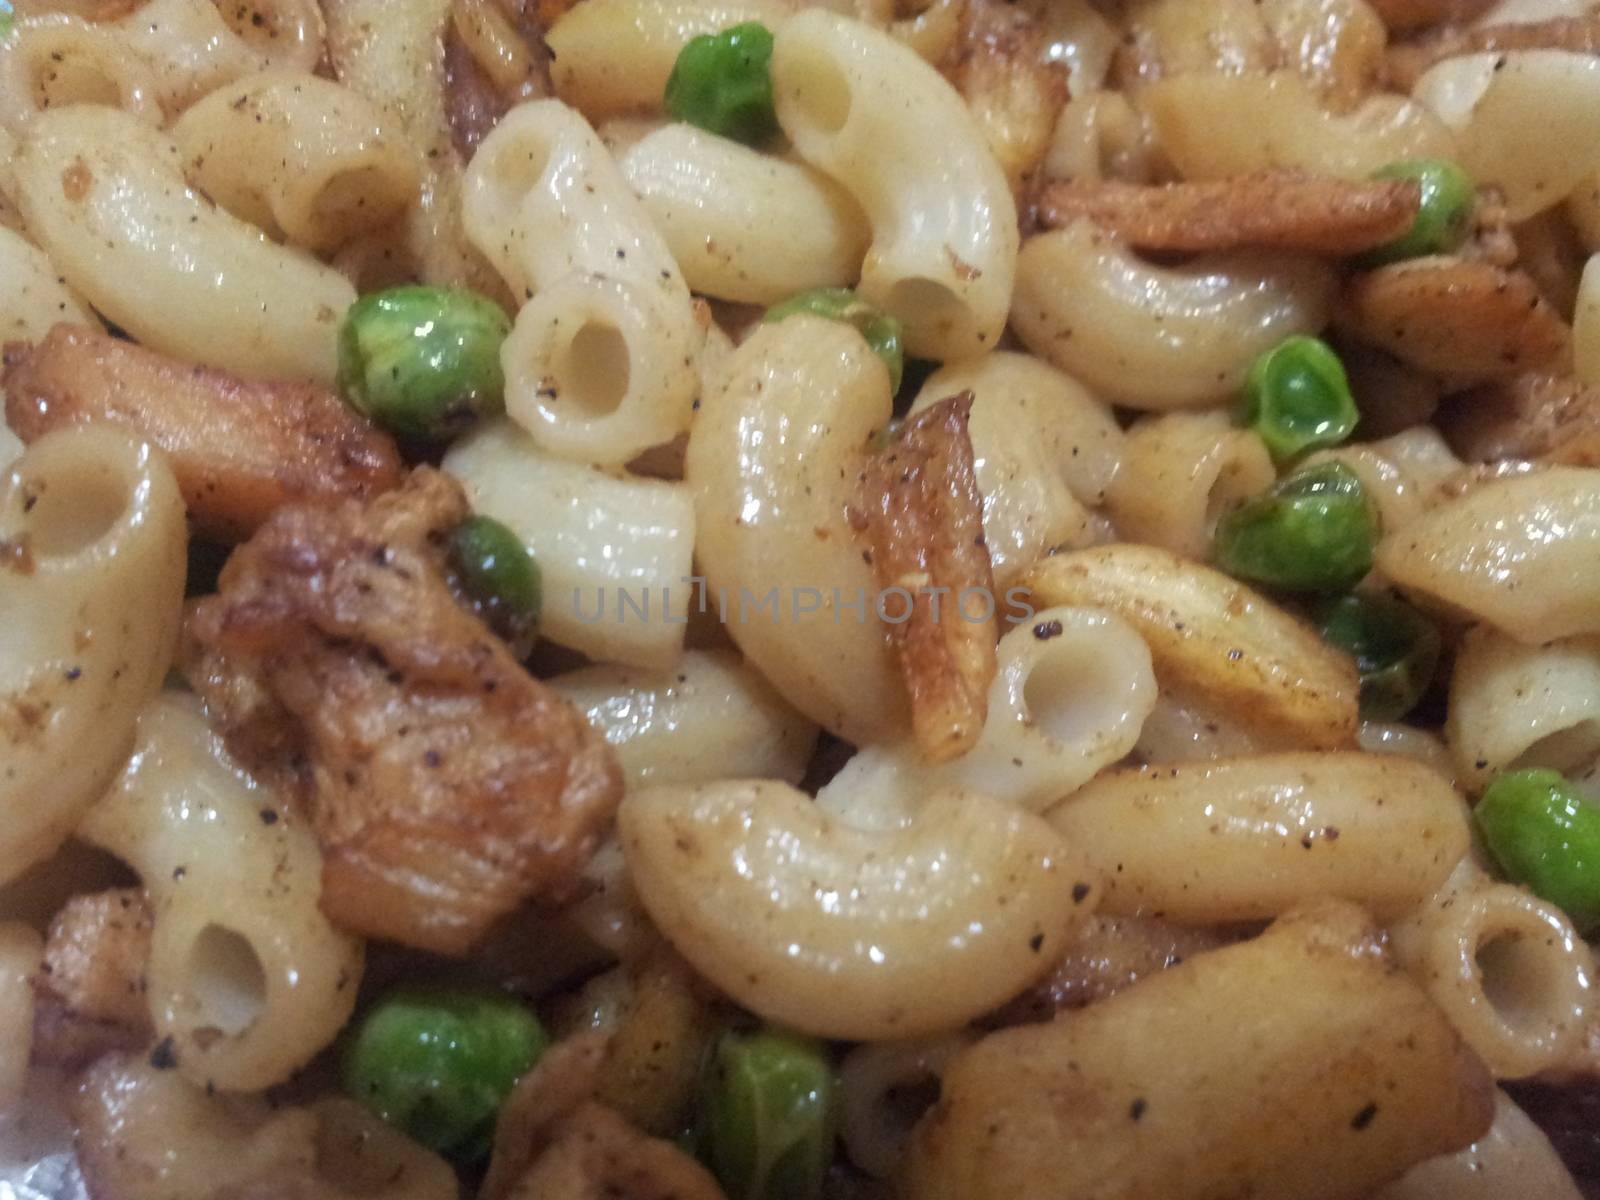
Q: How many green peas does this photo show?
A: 11